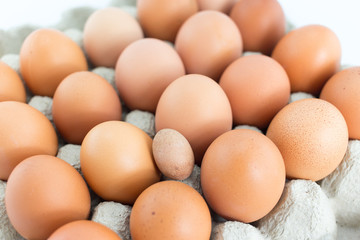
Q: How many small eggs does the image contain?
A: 1